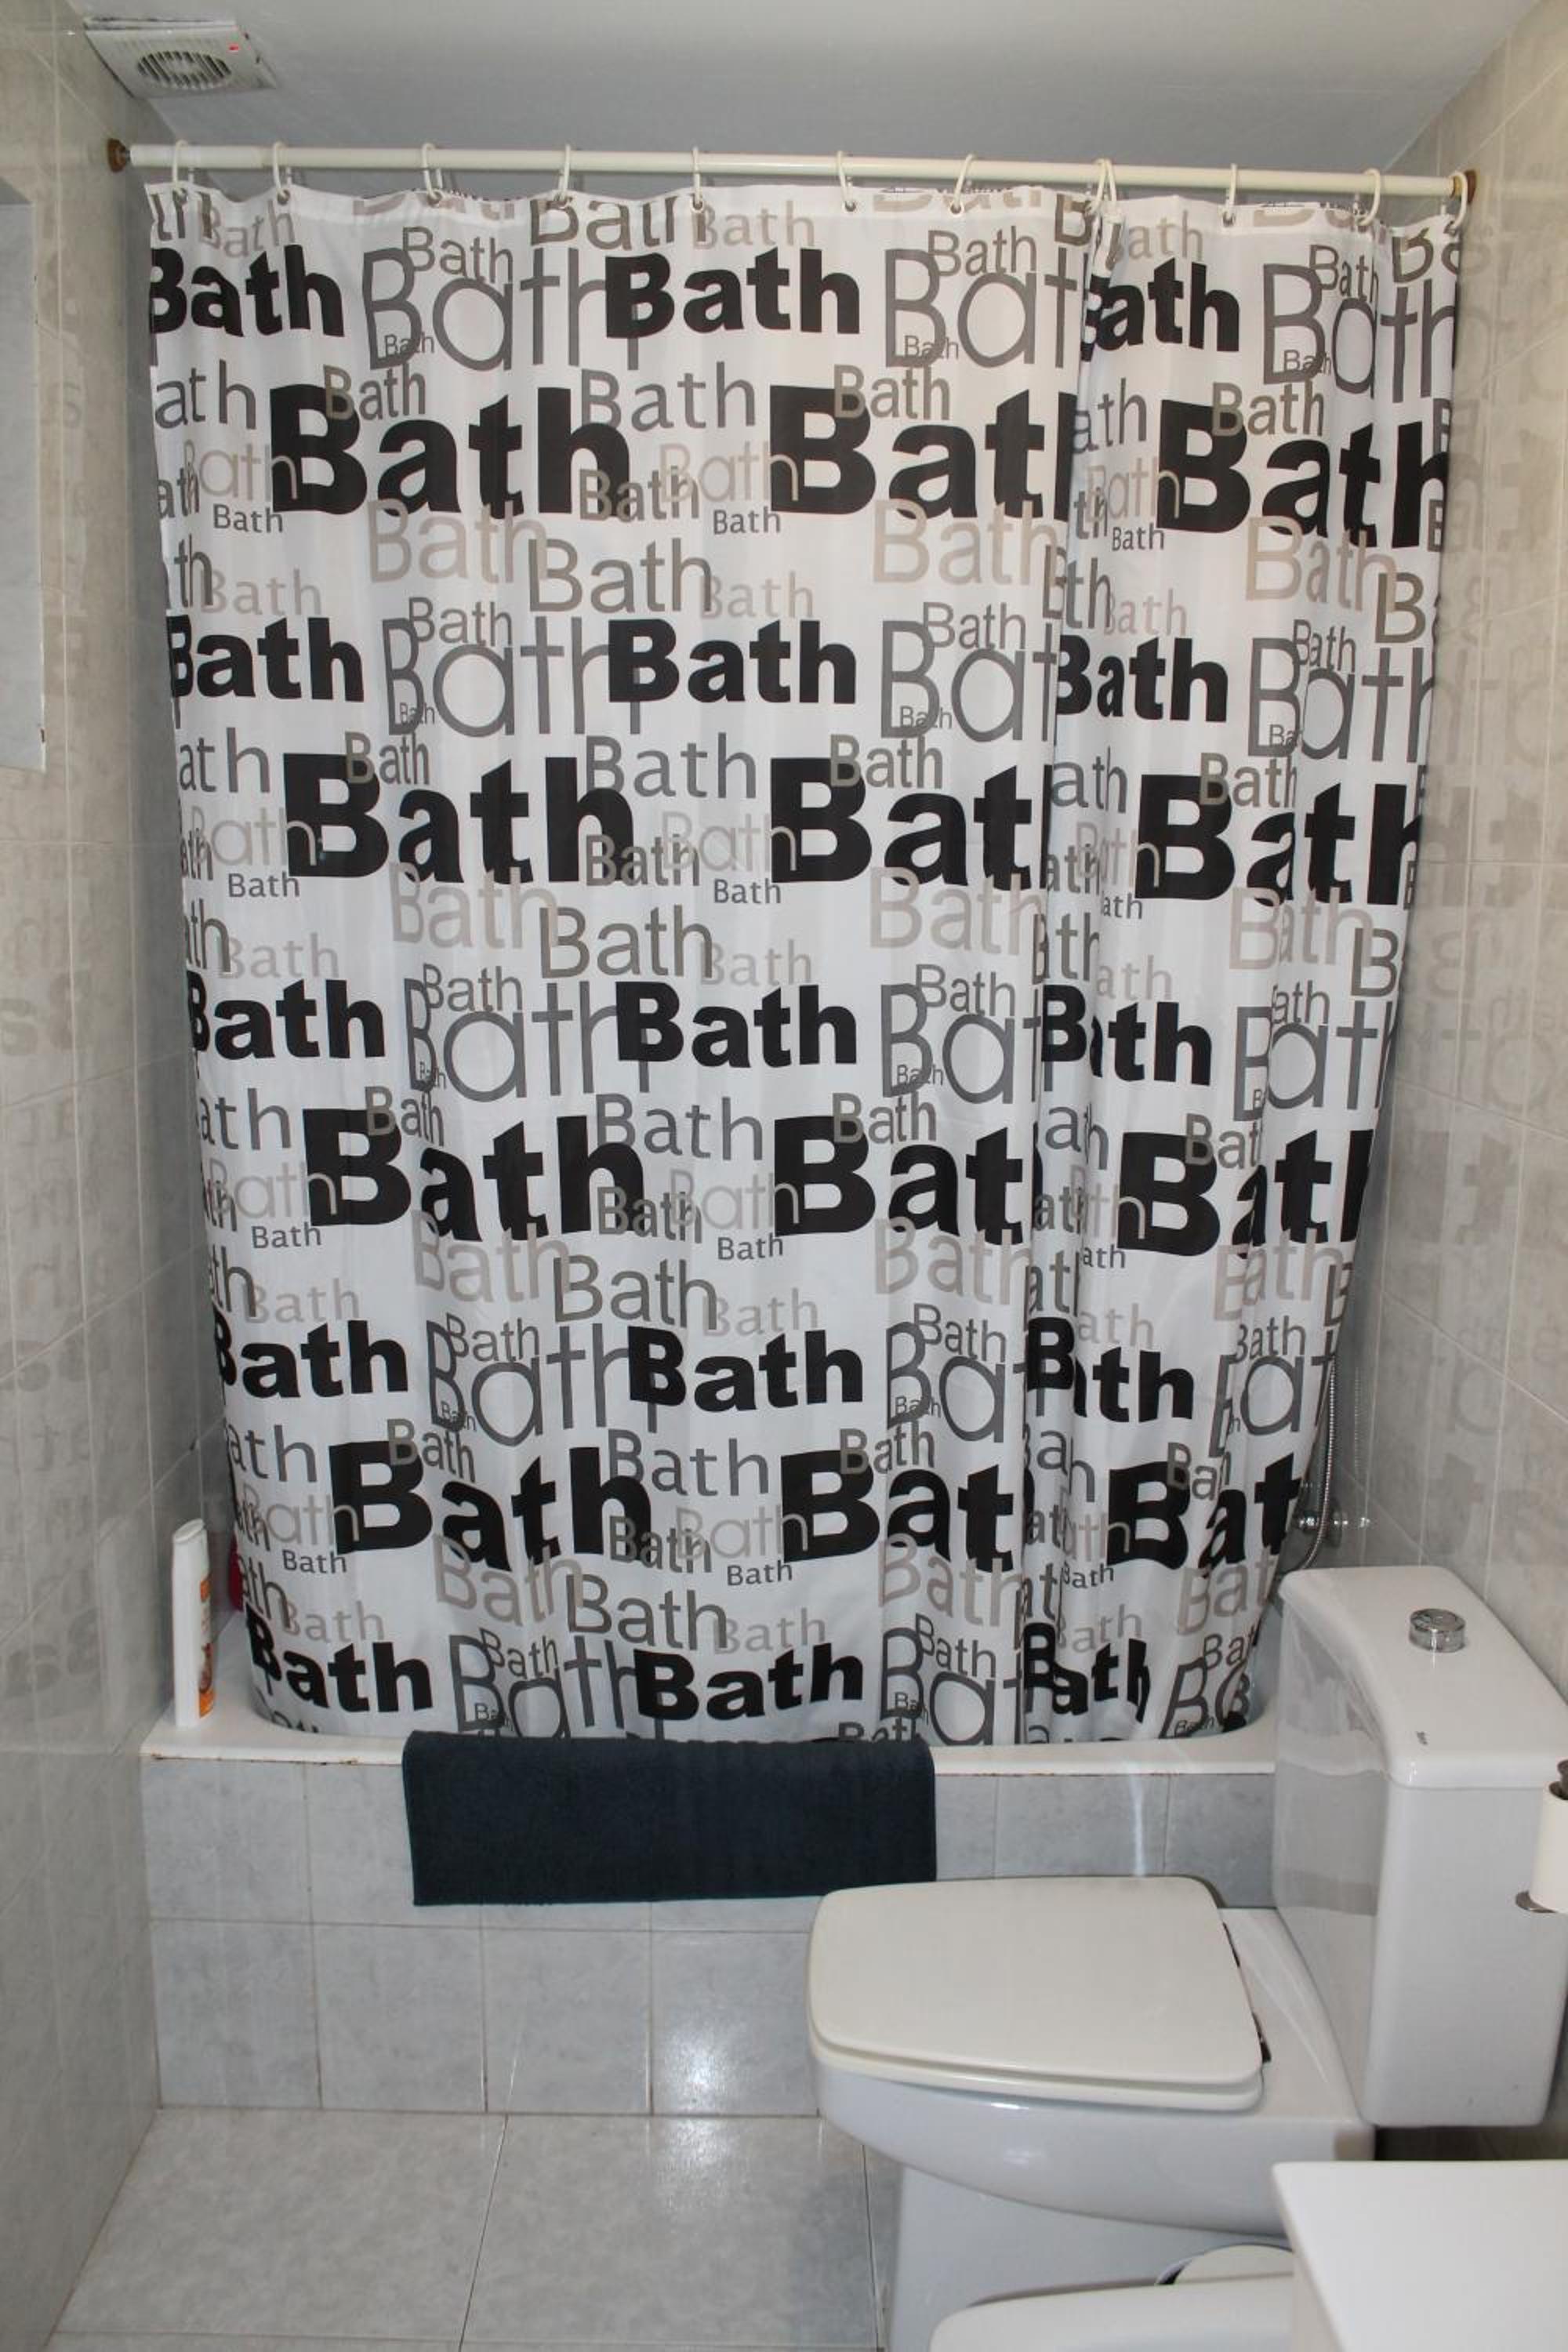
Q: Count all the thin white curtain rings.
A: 12